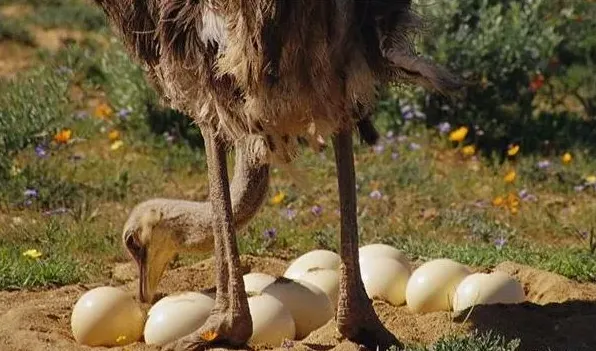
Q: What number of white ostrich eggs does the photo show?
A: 11